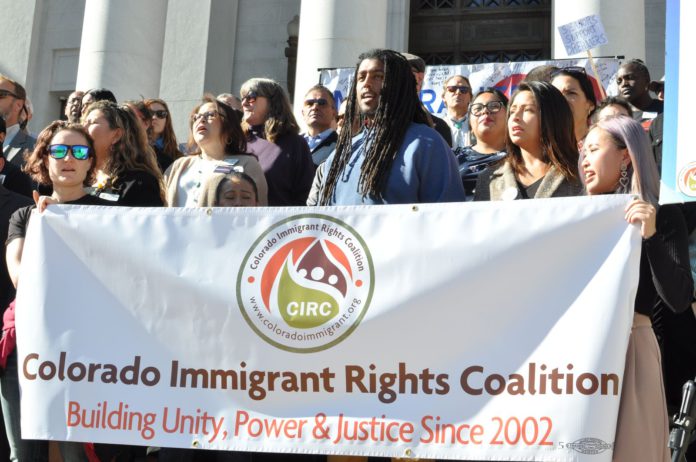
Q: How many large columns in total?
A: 3